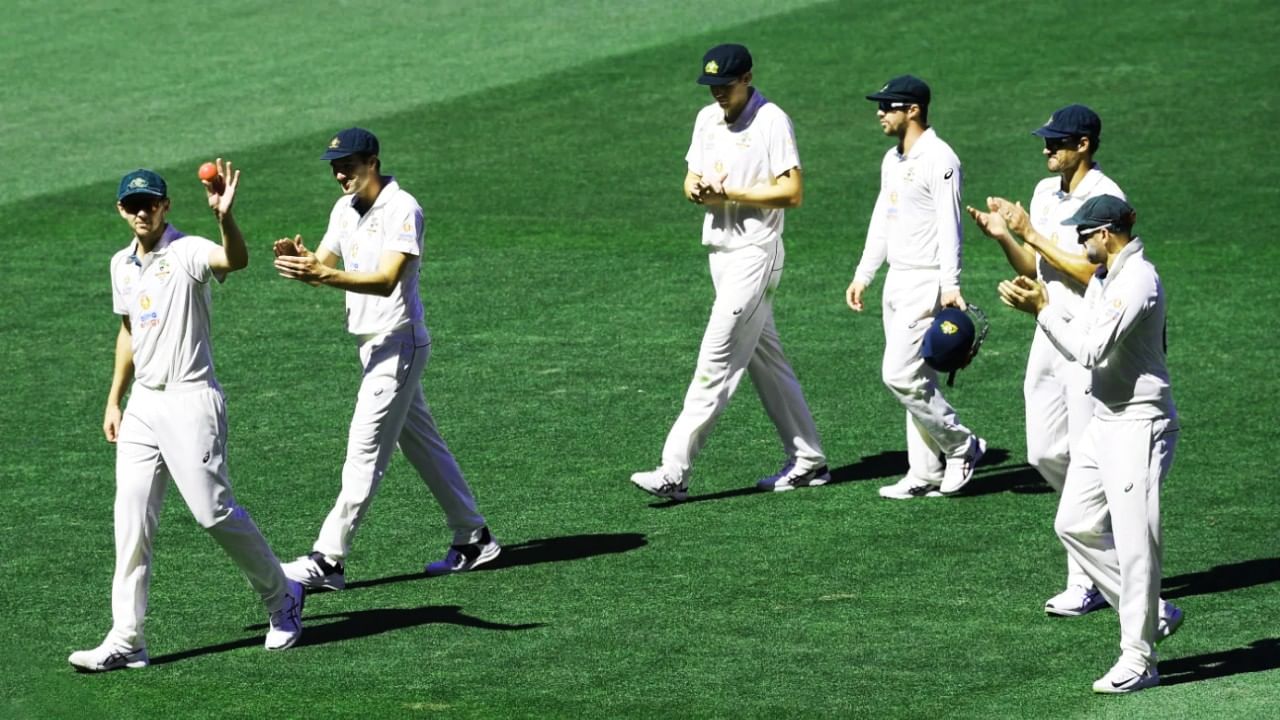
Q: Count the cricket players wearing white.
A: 6